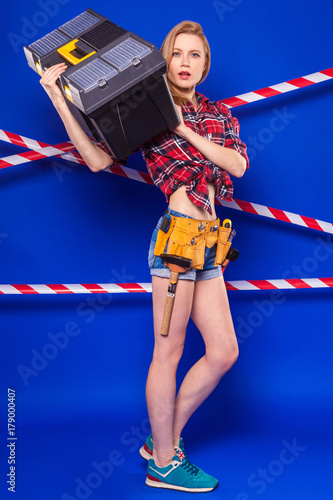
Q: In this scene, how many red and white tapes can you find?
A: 3